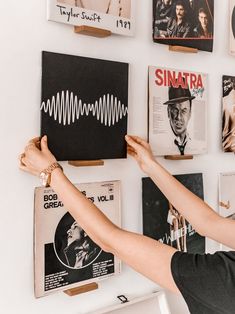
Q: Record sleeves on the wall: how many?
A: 9